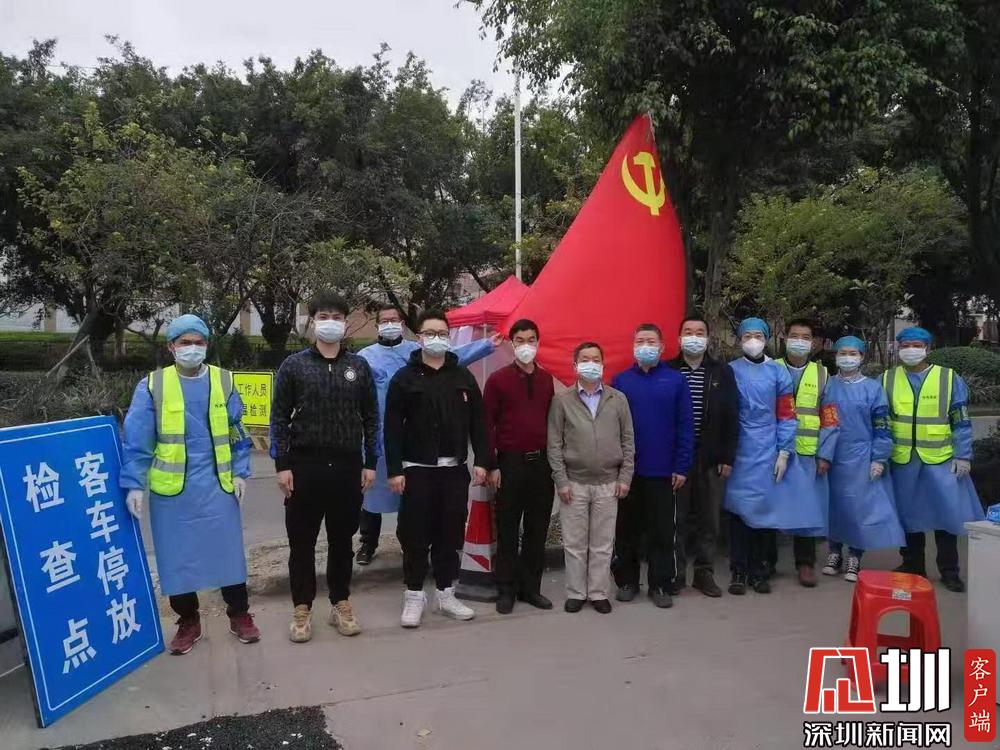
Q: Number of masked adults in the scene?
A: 12